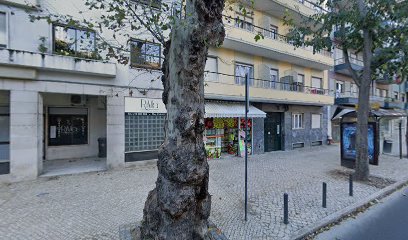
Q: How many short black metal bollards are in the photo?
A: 3